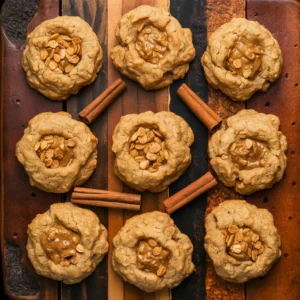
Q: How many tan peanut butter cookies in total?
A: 9